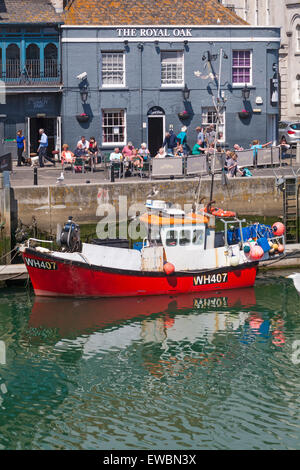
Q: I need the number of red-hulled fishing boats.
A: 1